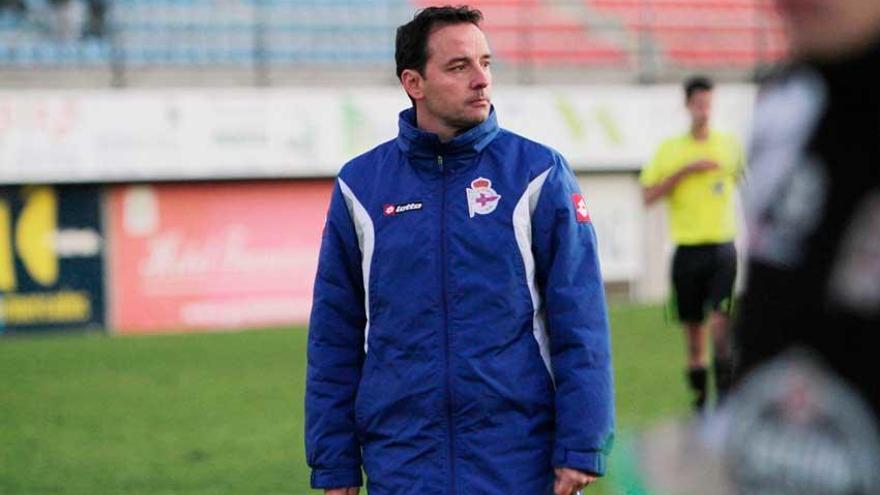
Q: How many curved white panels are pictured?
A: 2